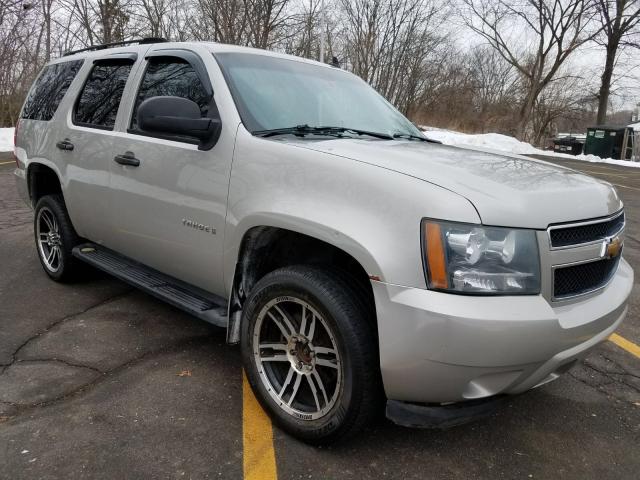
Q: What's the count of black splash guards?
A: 1